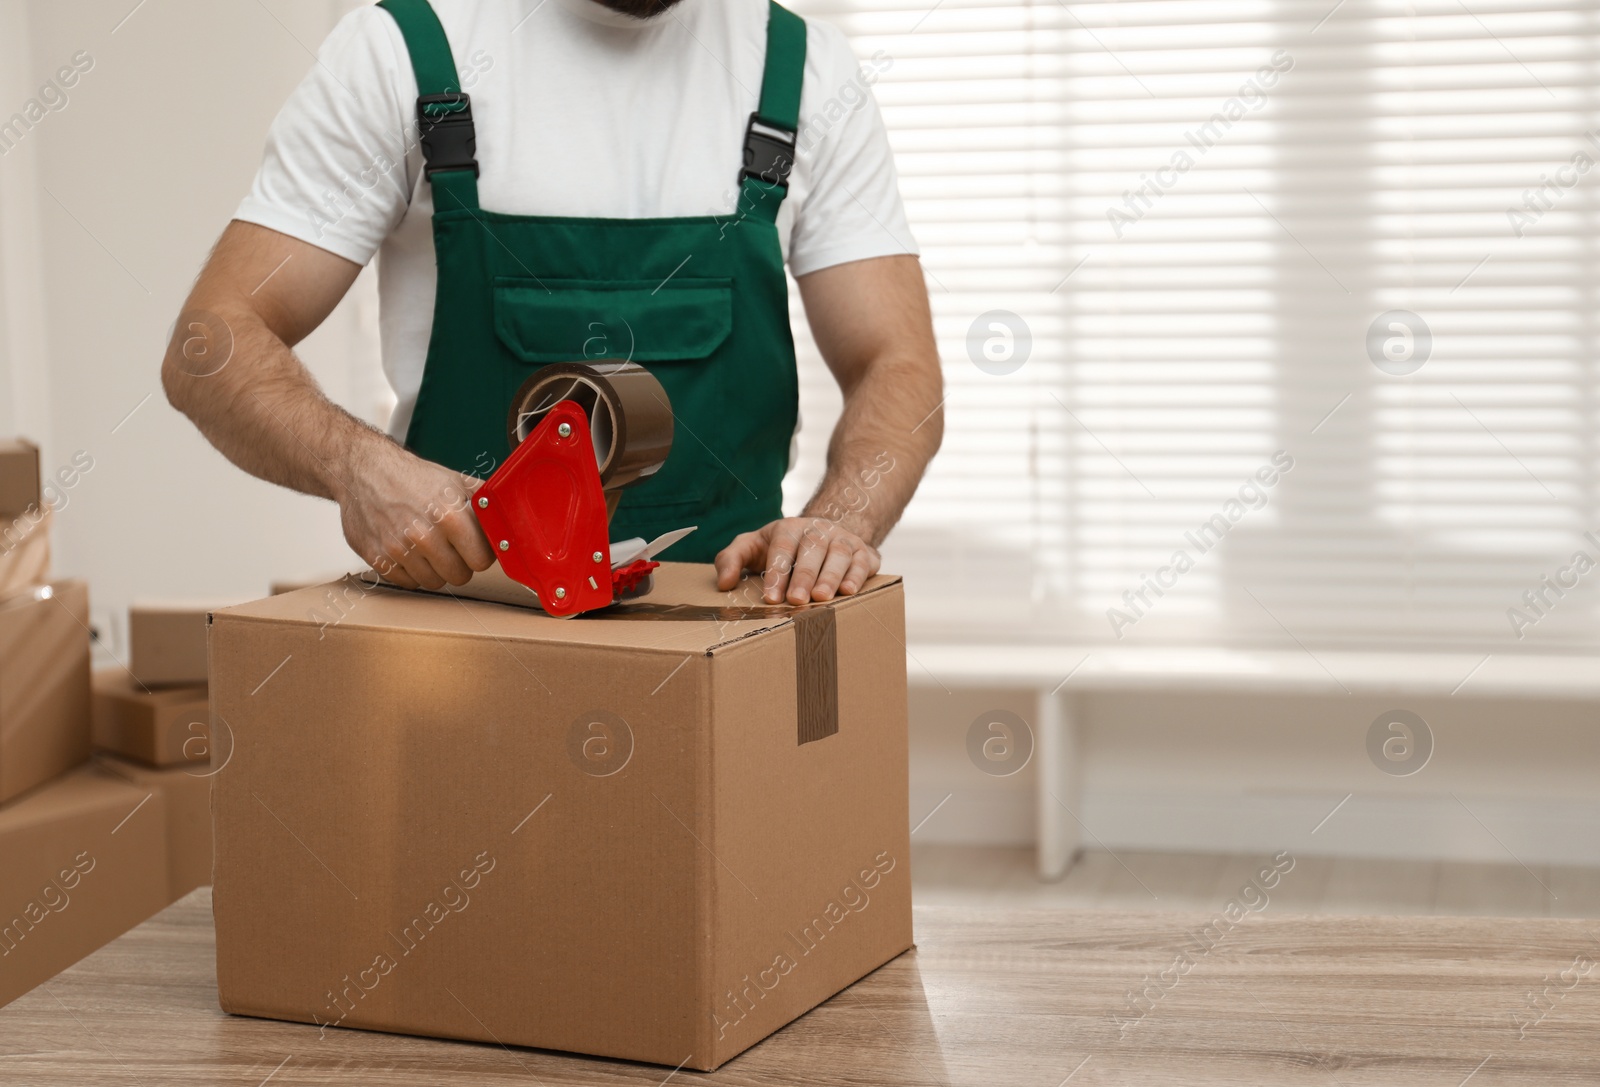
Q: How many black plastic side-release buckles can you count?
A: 2